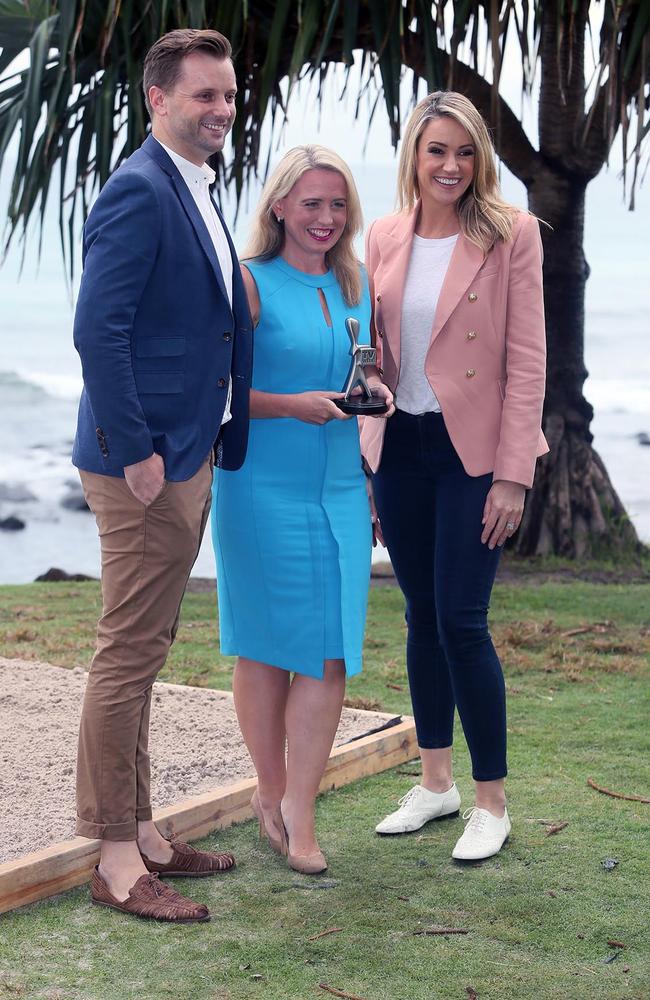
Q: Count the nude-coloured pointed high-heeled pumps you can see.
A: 2